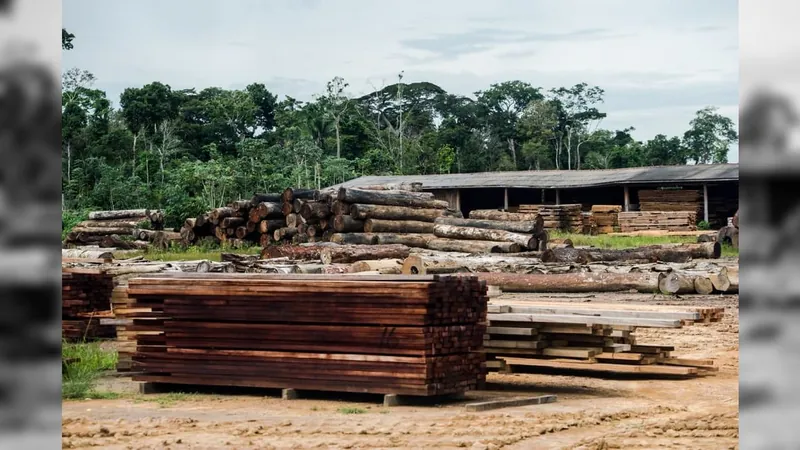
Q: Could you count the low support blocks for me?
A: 3